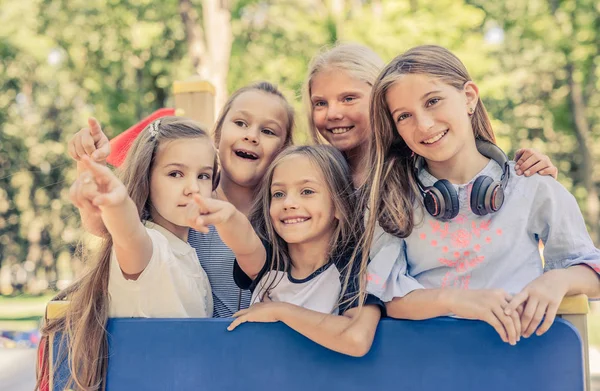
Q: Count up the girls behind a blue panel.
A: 5